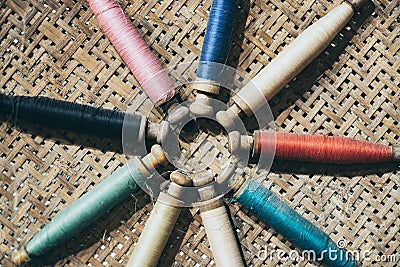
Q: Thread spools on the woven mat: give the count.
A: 9